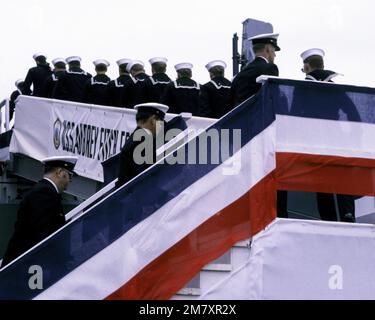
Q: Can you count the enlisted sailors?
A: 11